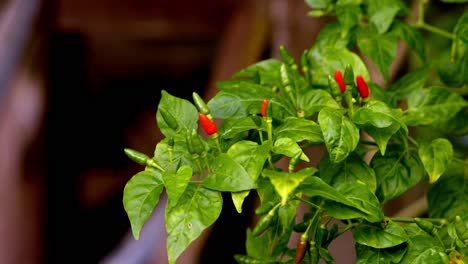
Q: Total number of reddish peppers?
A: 5